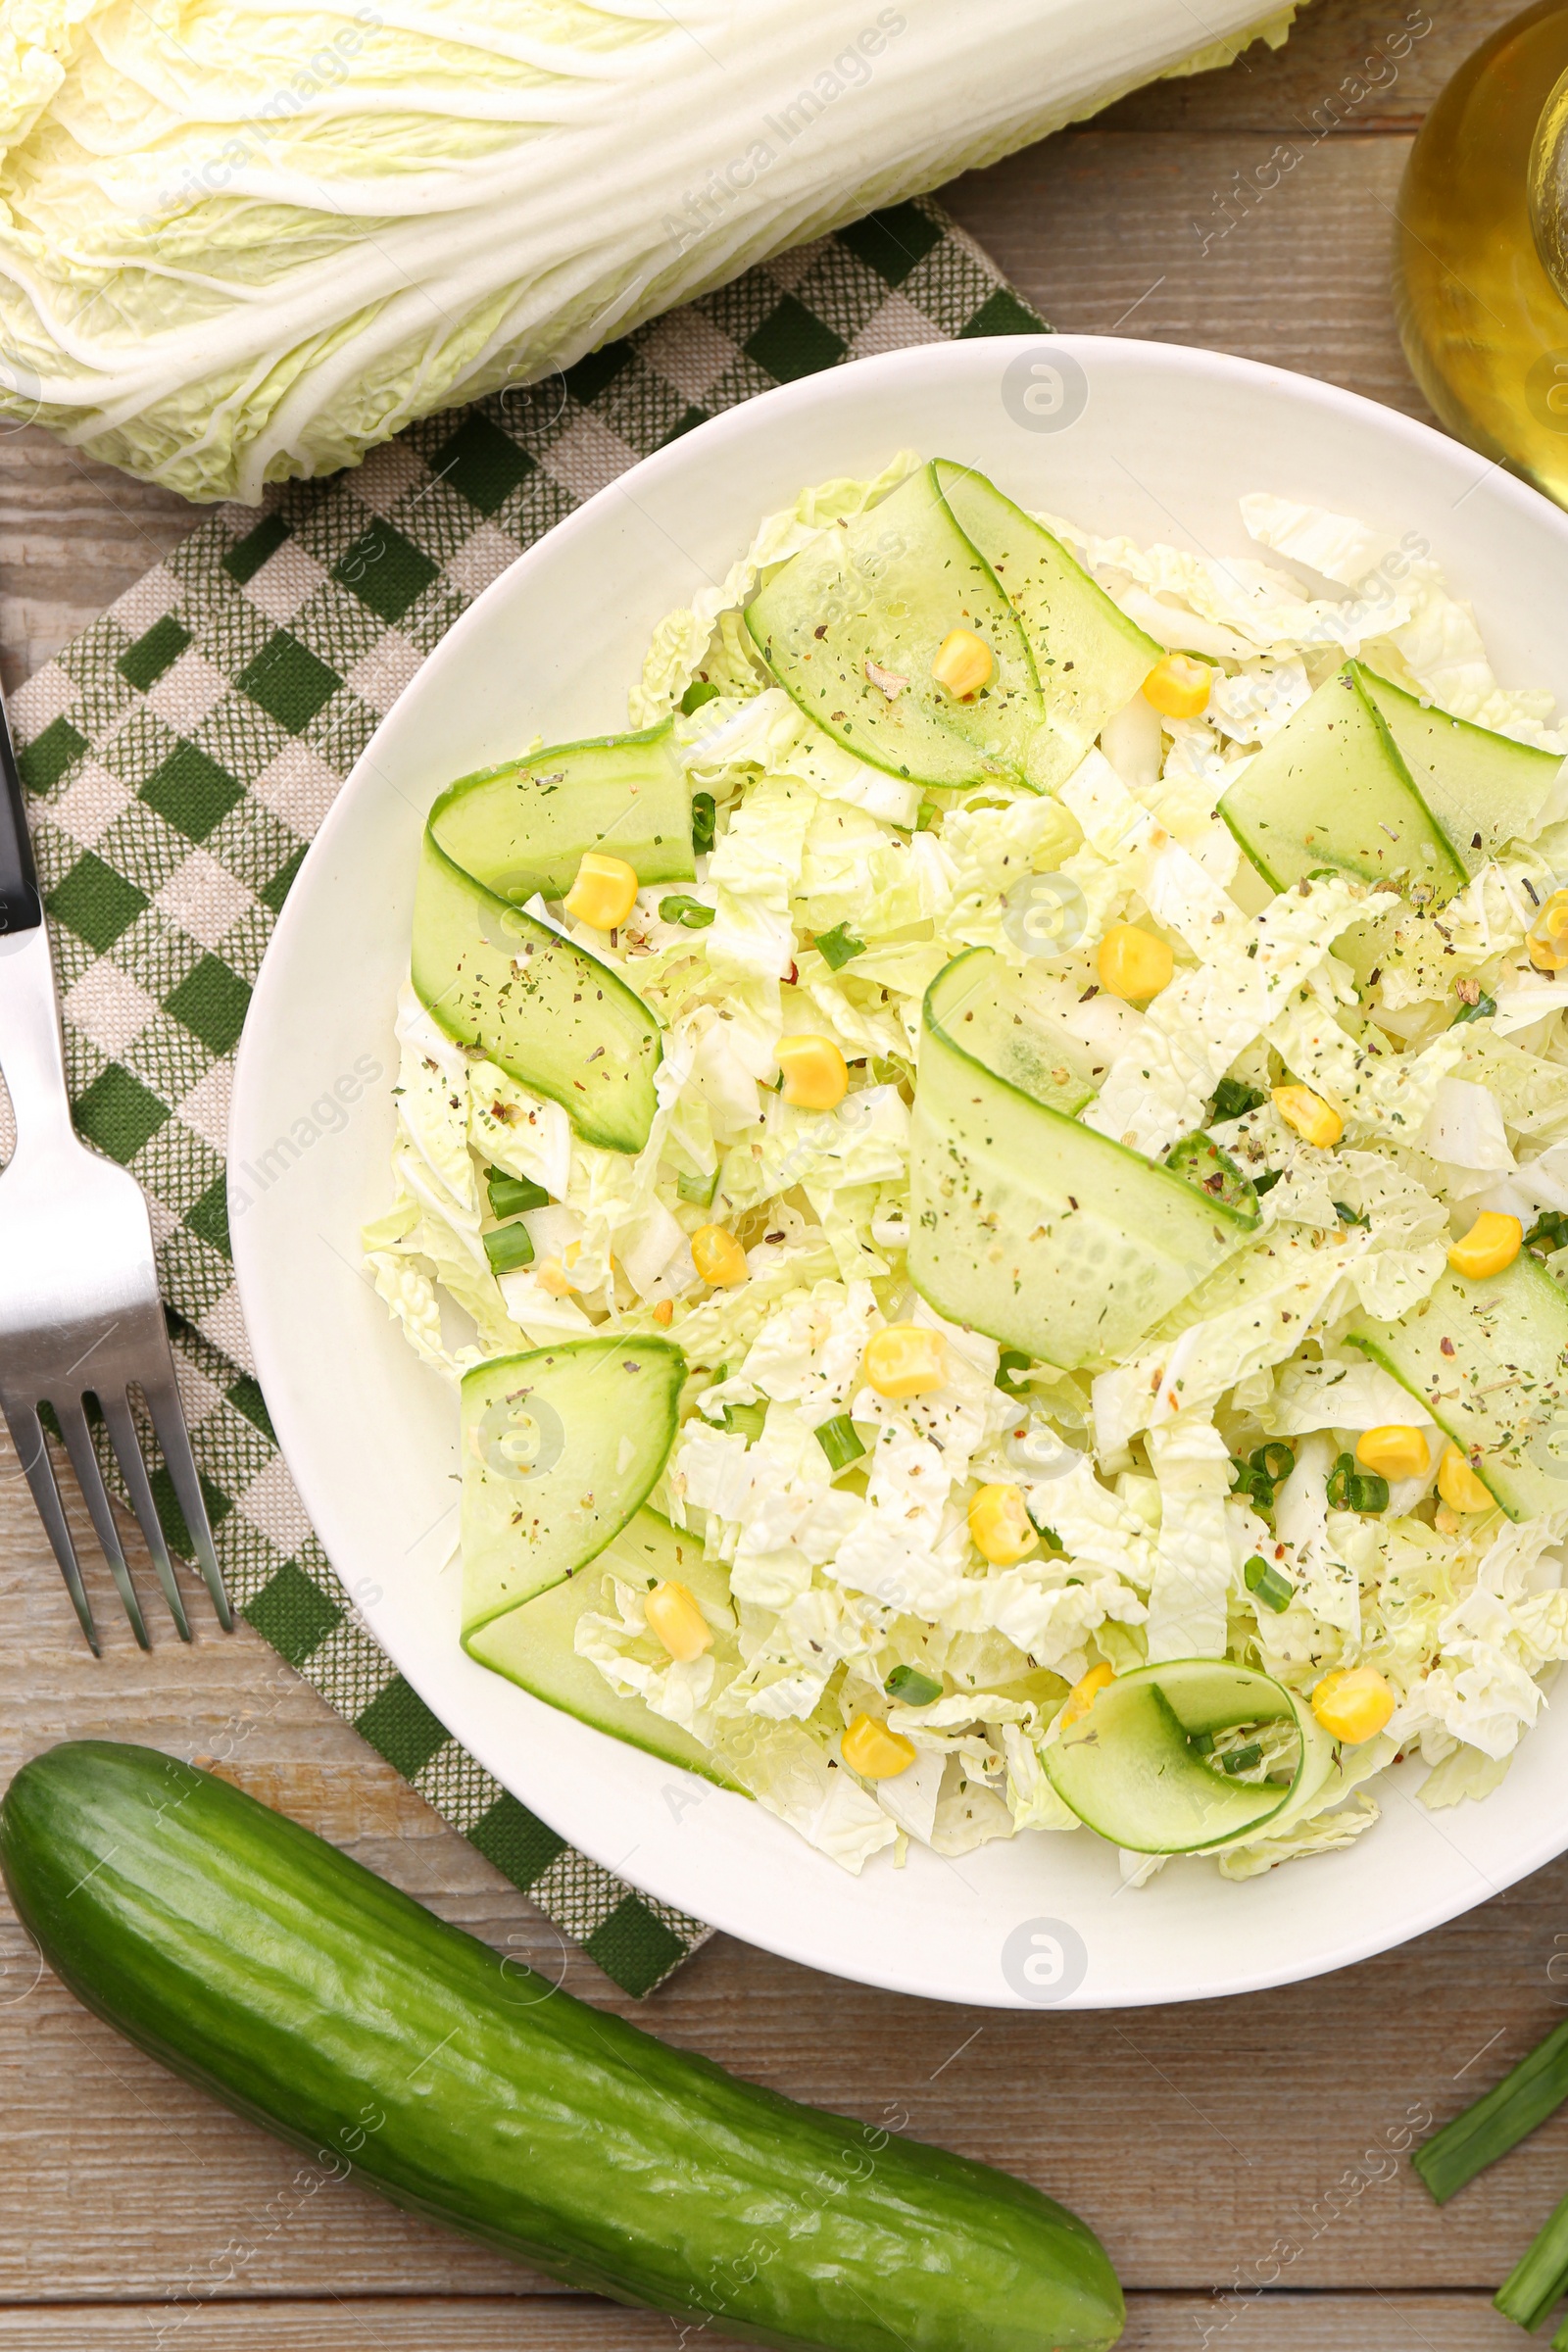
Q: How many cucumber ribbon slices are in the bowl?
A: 7